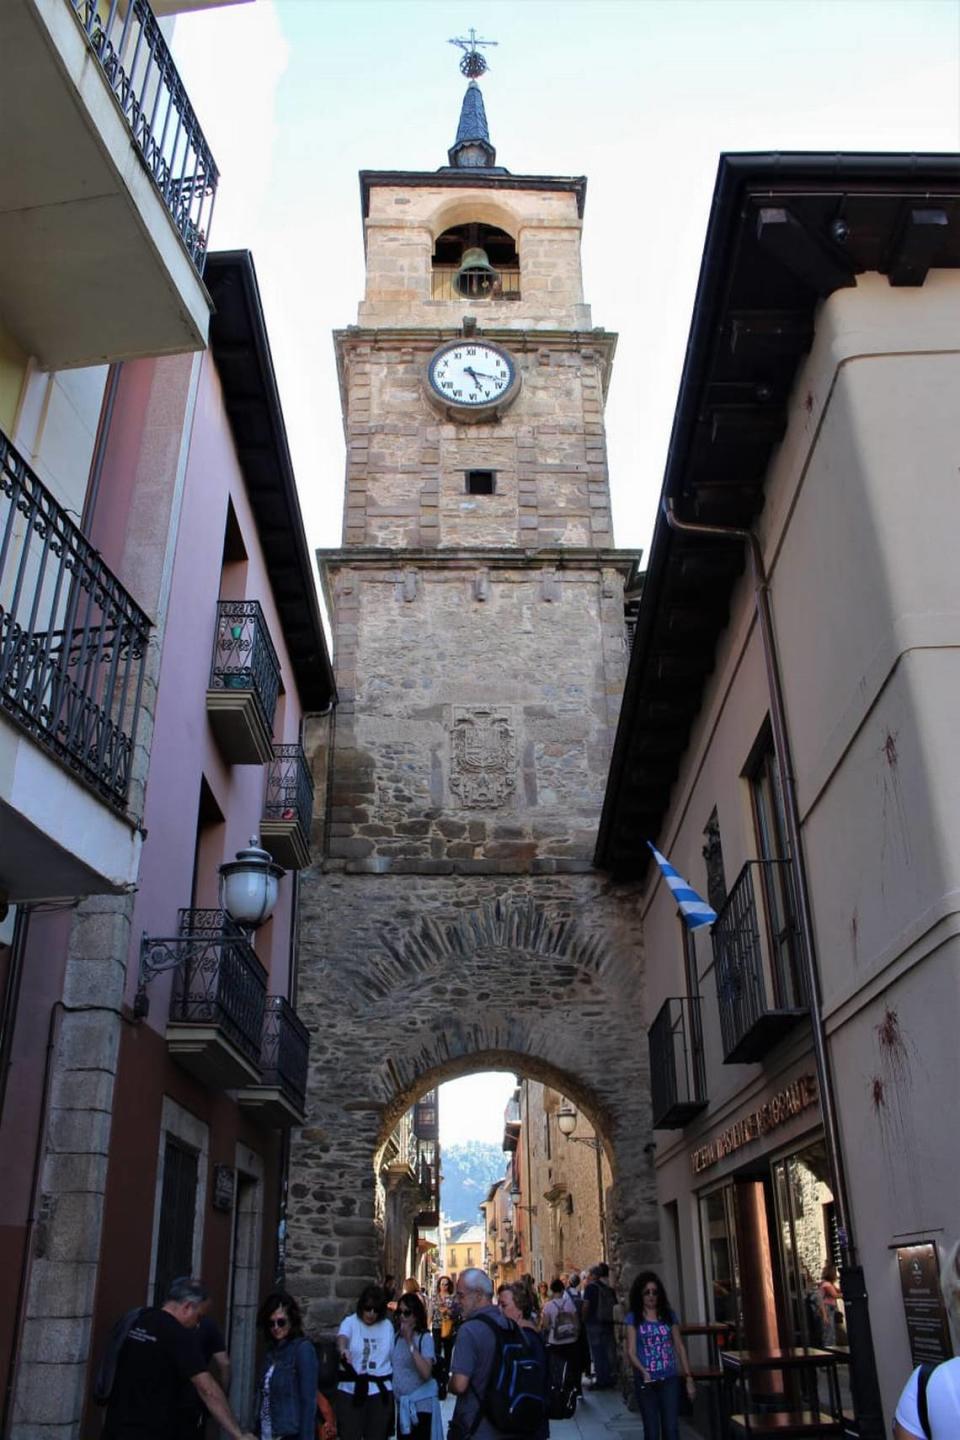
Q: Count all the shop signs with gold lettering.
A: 1